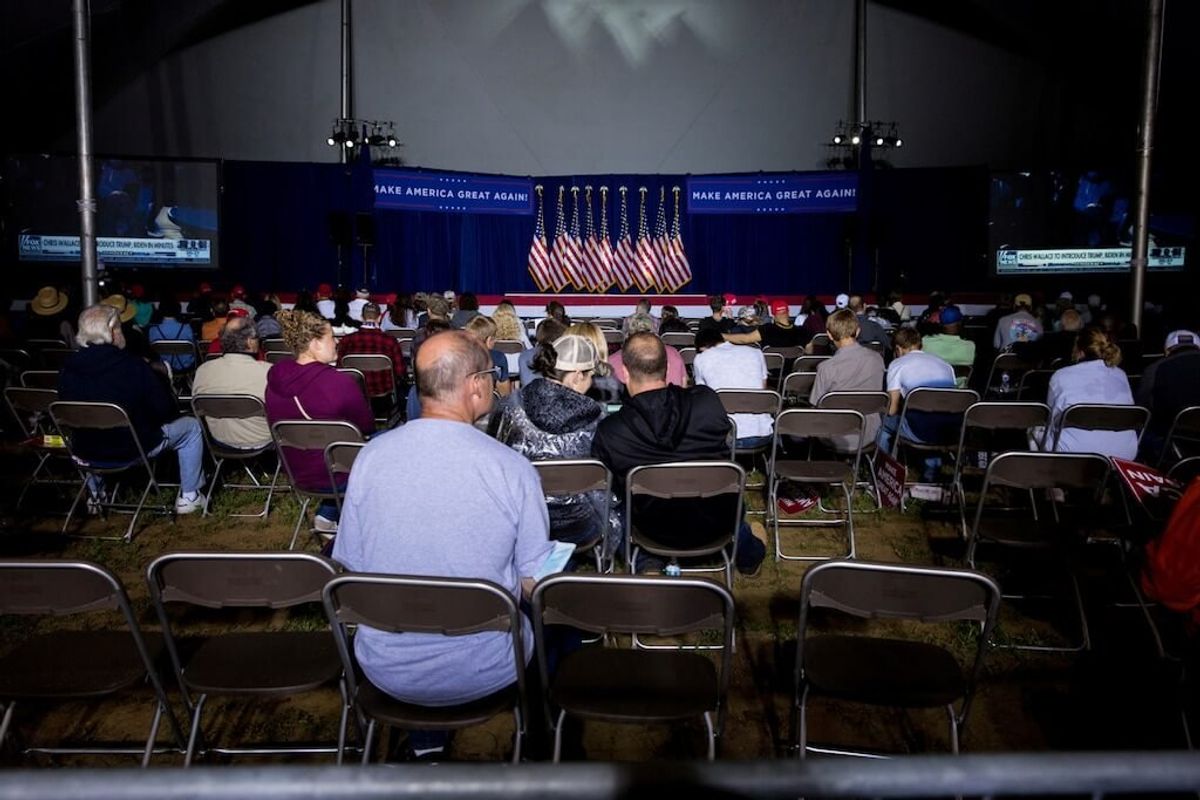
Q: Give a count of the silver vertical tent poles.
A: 4